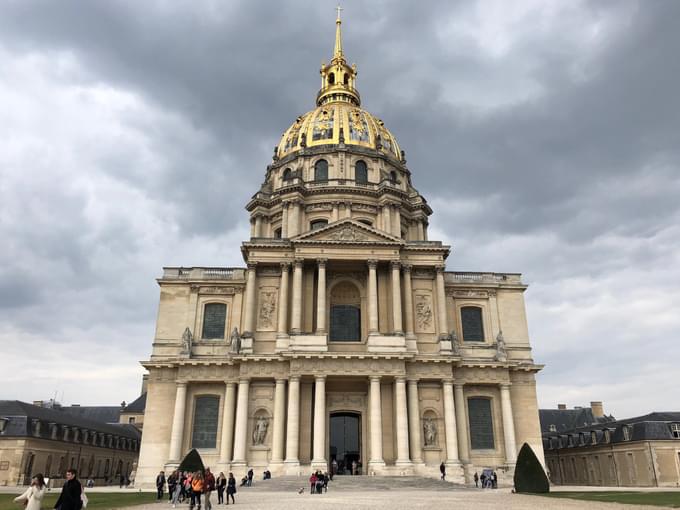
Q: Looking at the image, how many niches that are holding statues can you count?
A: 2